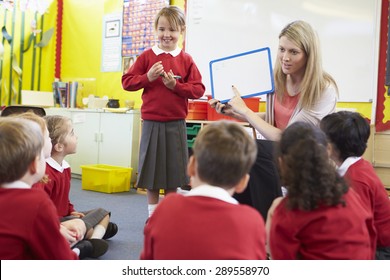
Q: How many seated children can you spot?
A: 6